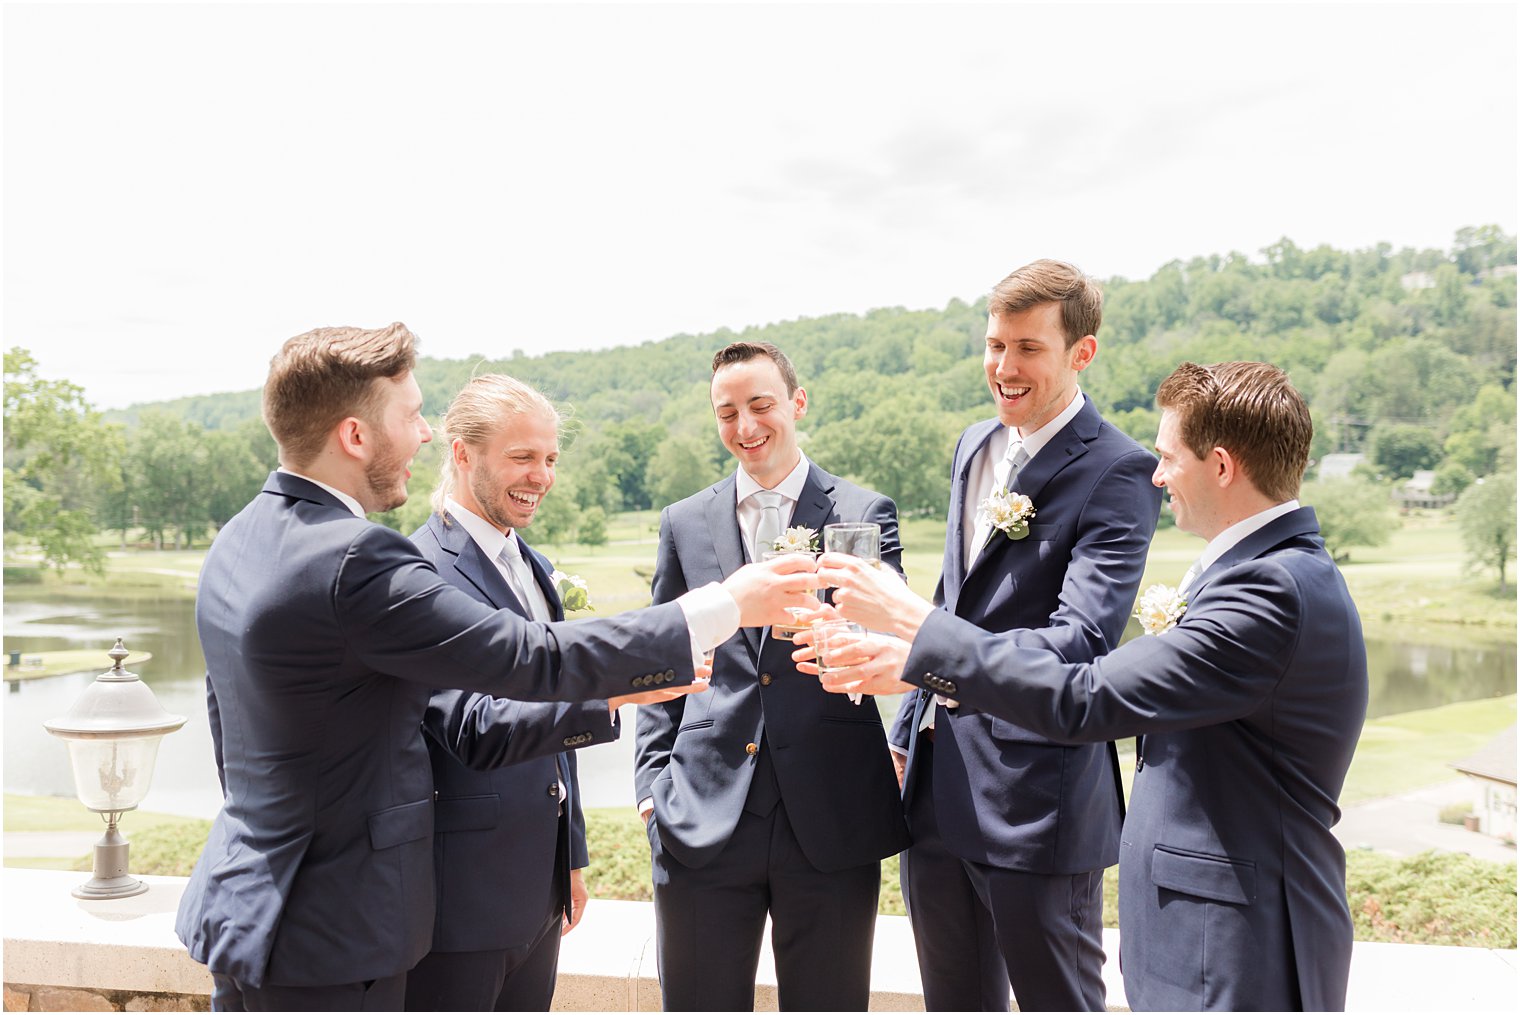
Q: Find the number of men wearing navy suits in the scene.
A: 5